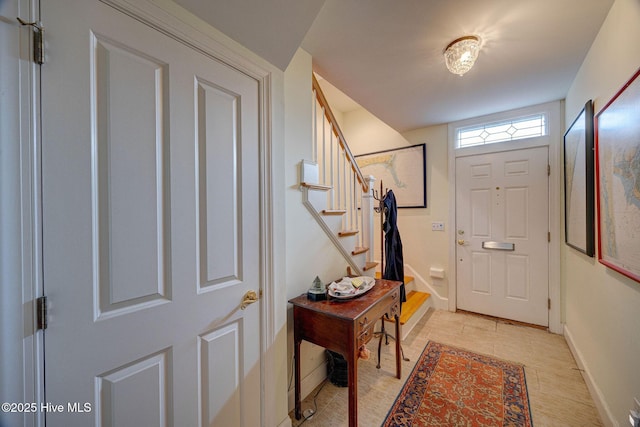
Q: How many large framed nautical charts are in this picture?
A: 3